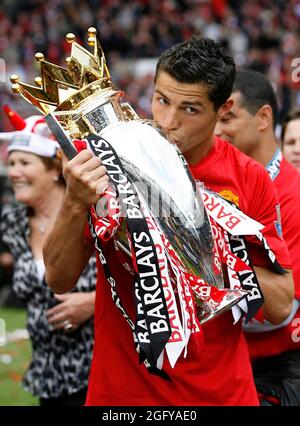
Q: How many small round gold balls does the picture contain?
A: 8